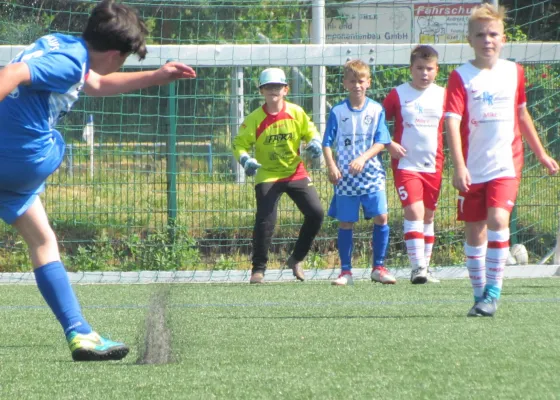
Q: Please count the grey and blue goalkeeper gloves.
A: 2